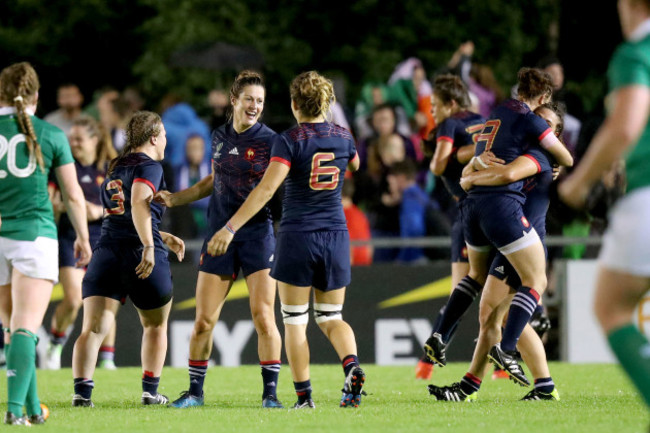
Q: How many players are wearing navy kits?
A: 7